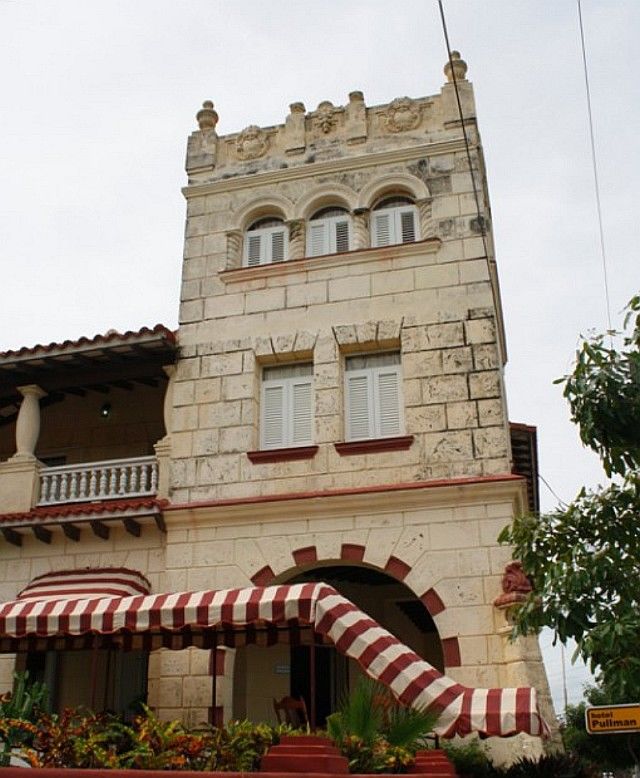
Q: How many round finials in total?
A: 2